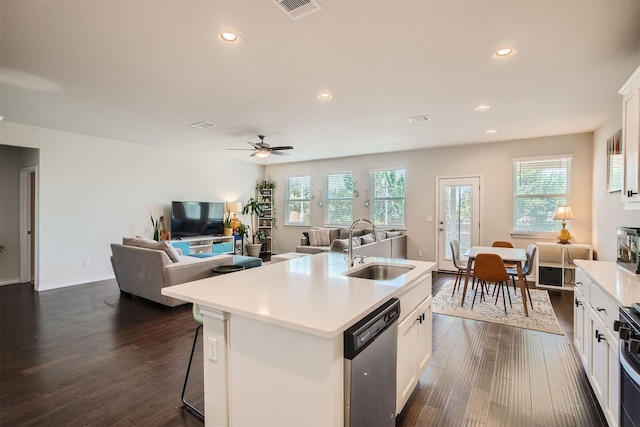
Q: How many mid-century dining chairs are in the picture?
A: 4